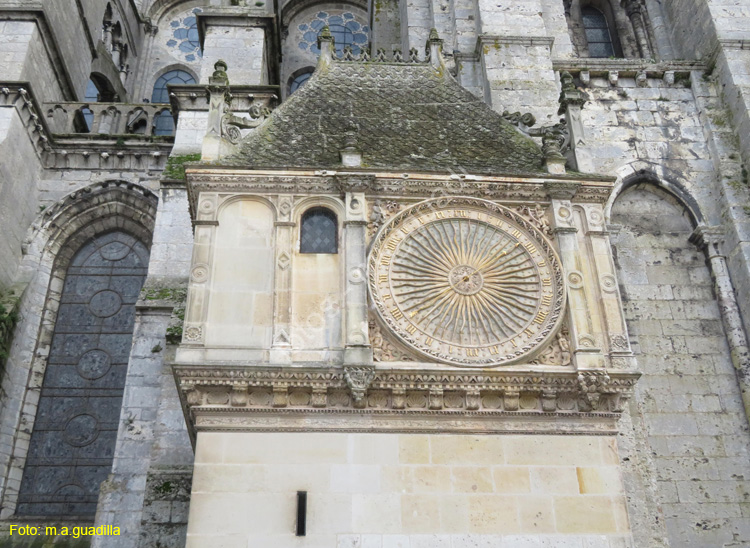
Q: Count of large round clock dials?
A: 1